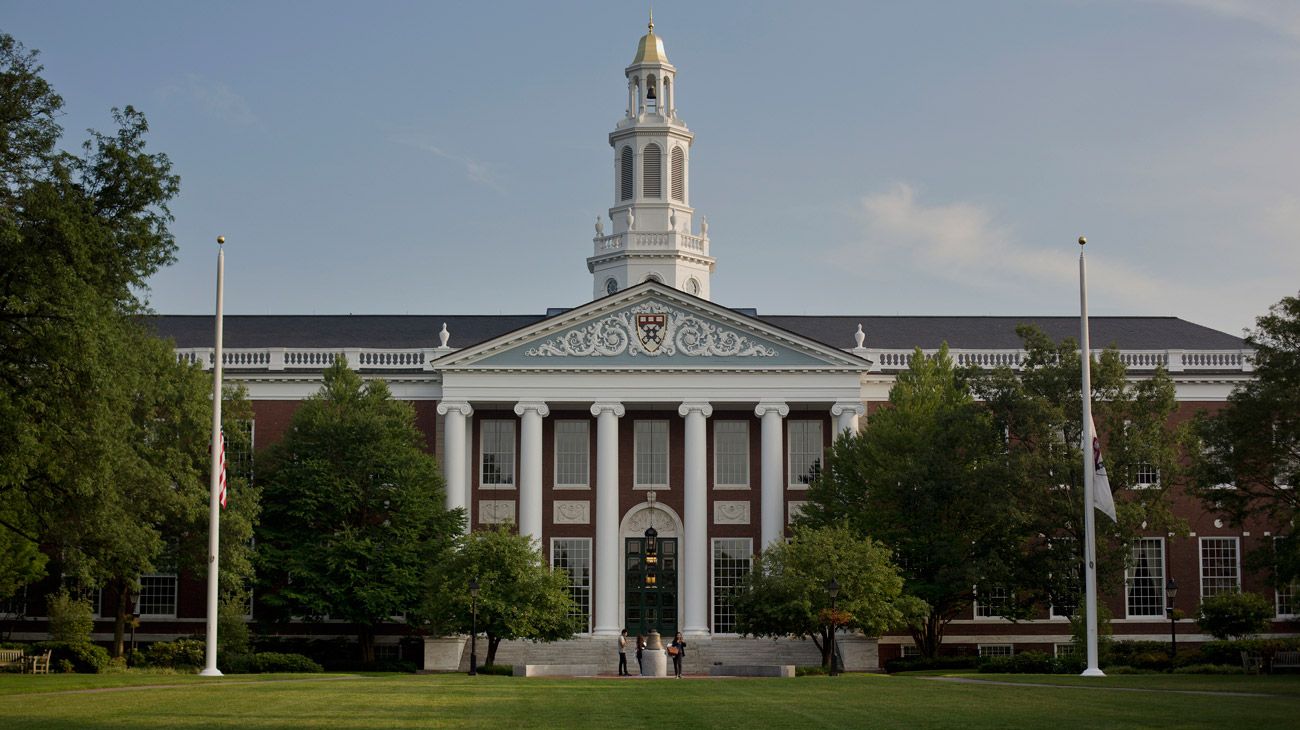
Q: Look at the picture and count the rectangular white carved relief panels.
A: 4